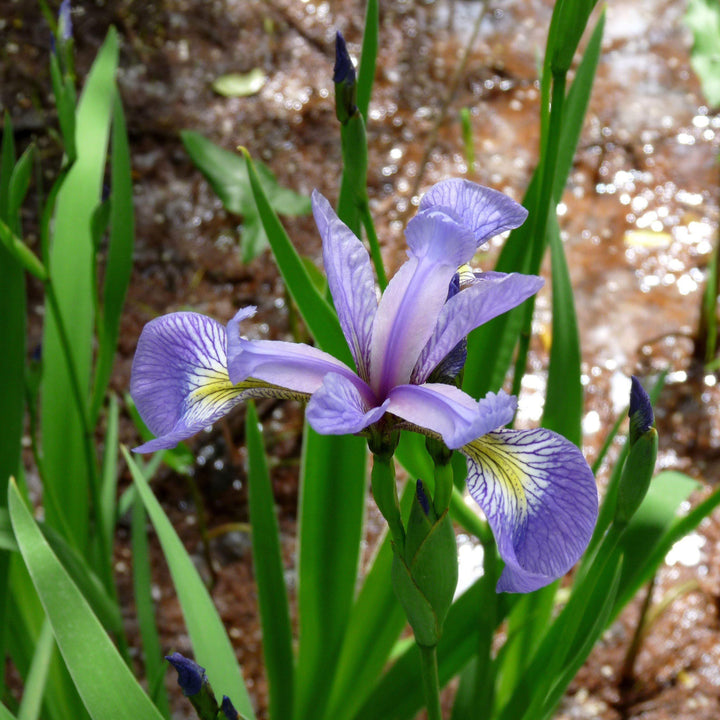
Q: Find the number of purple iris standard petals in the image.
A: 3